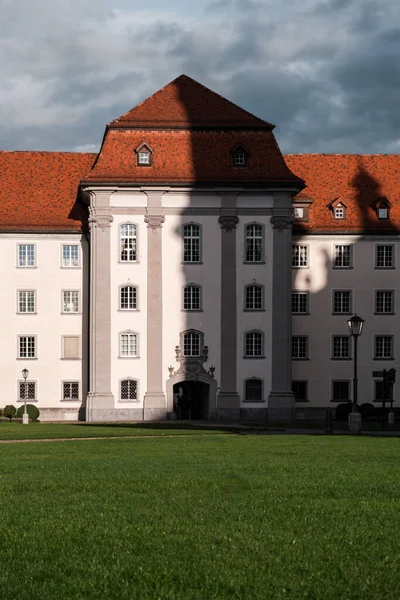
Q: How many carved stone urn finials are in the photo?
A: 4